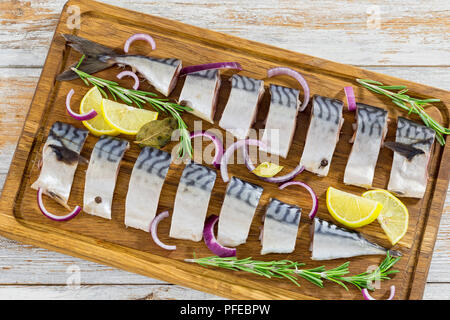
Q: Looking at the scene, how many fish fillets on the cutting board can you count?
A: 14